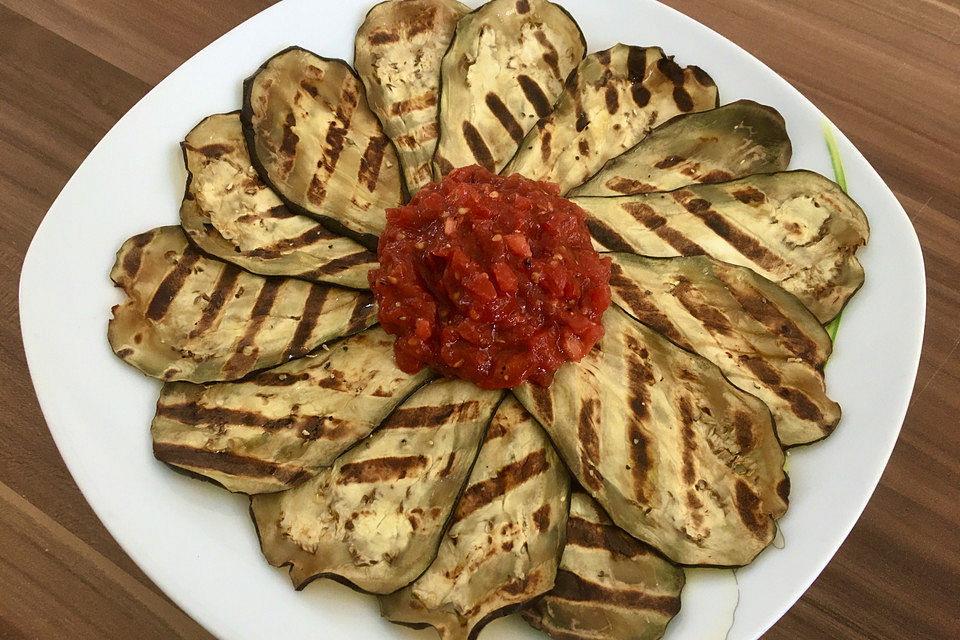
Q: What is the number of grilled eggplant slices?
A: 14